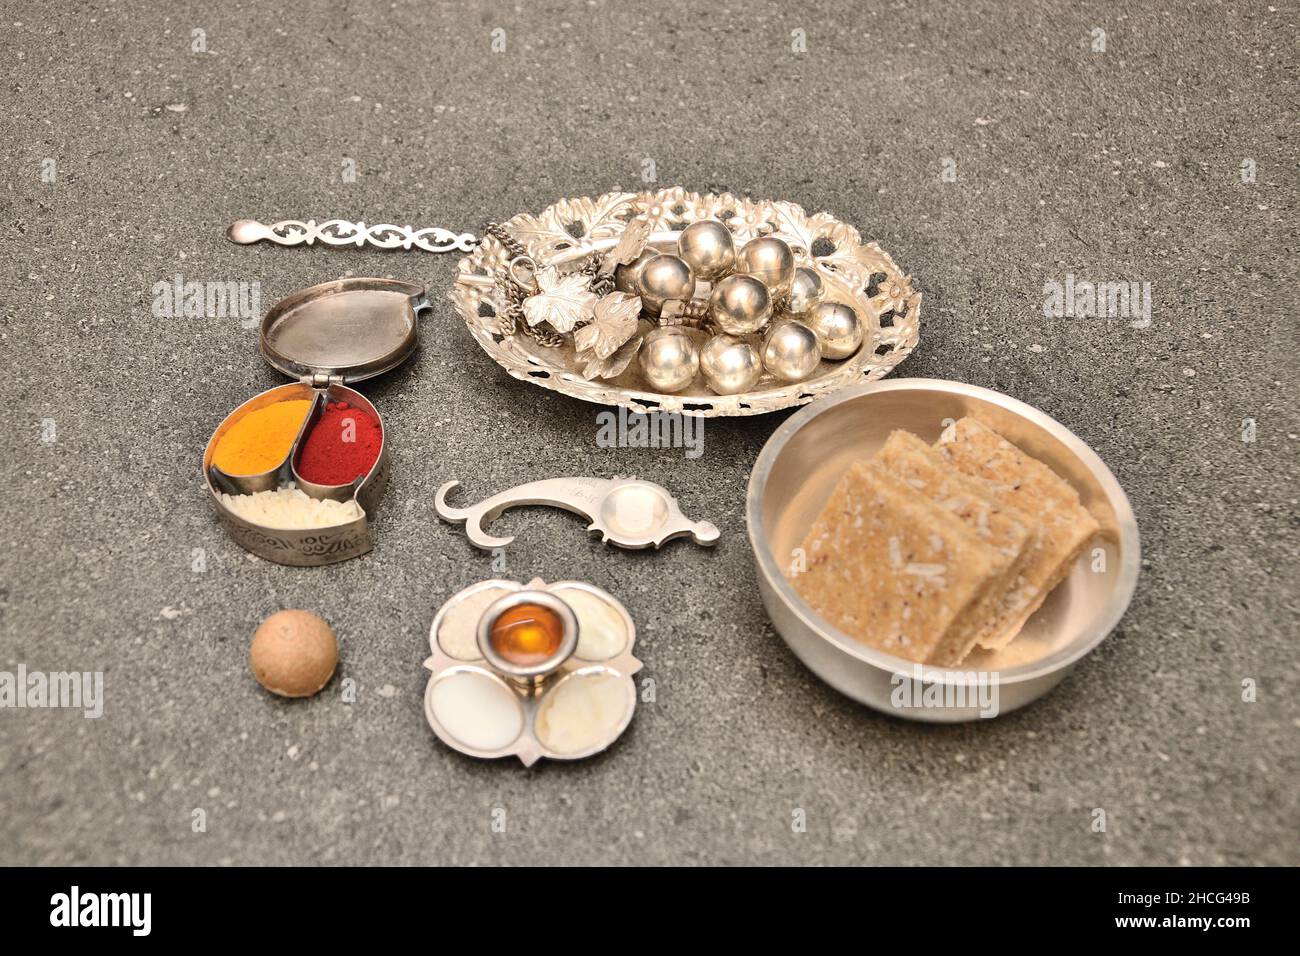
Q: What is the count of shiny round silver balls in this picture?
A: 10